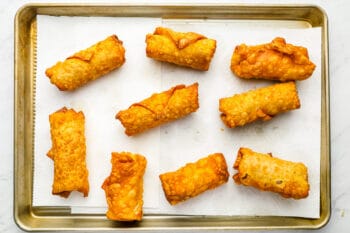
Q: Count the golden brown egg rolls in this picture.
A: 9